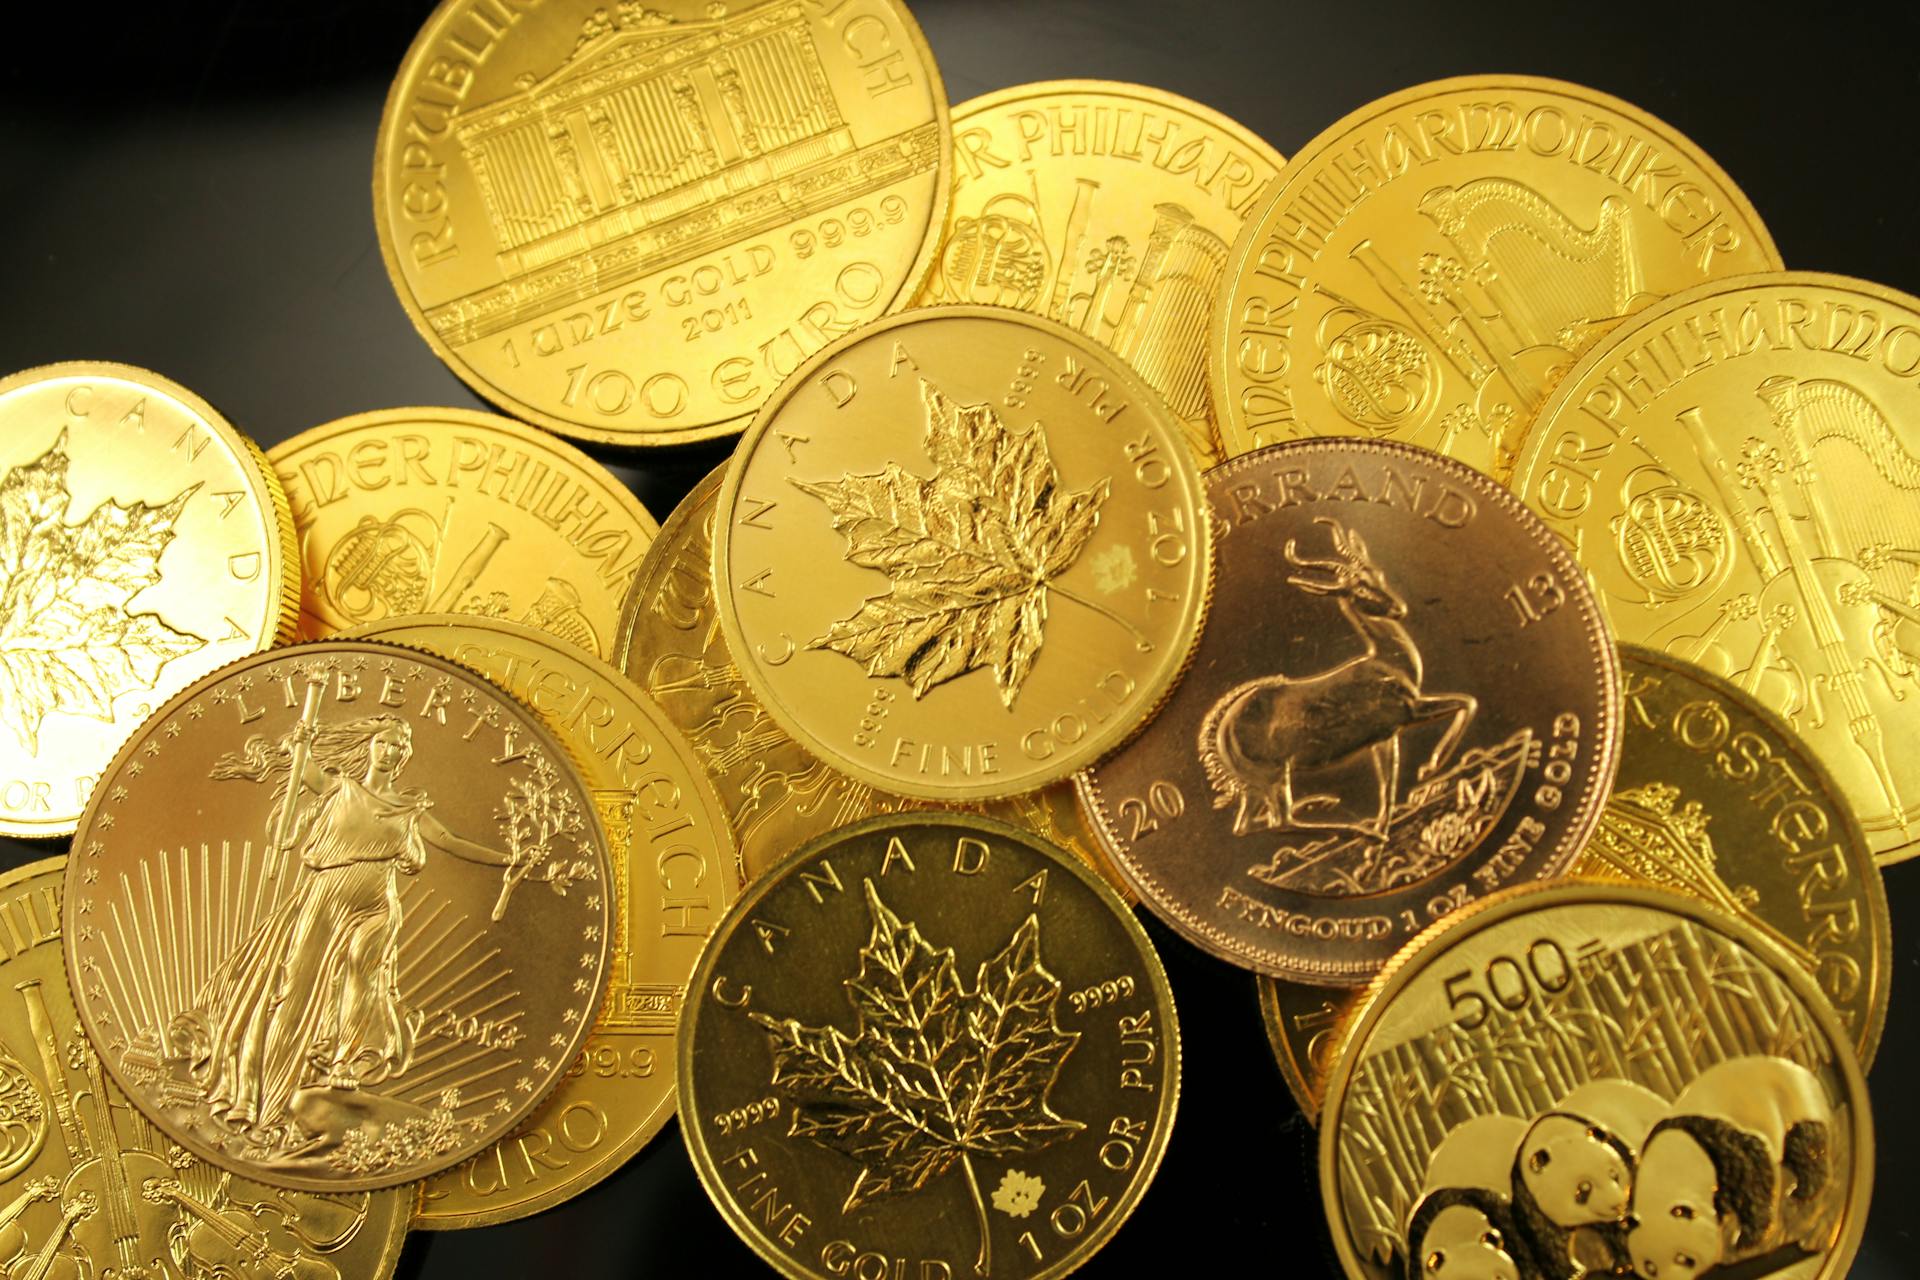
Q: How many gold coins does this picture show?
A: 15